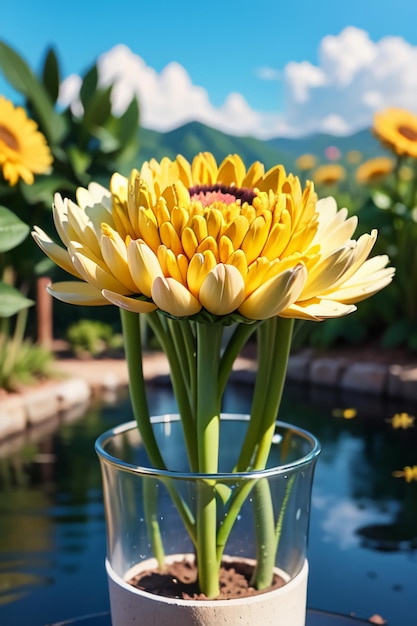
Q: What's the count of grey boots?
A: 0